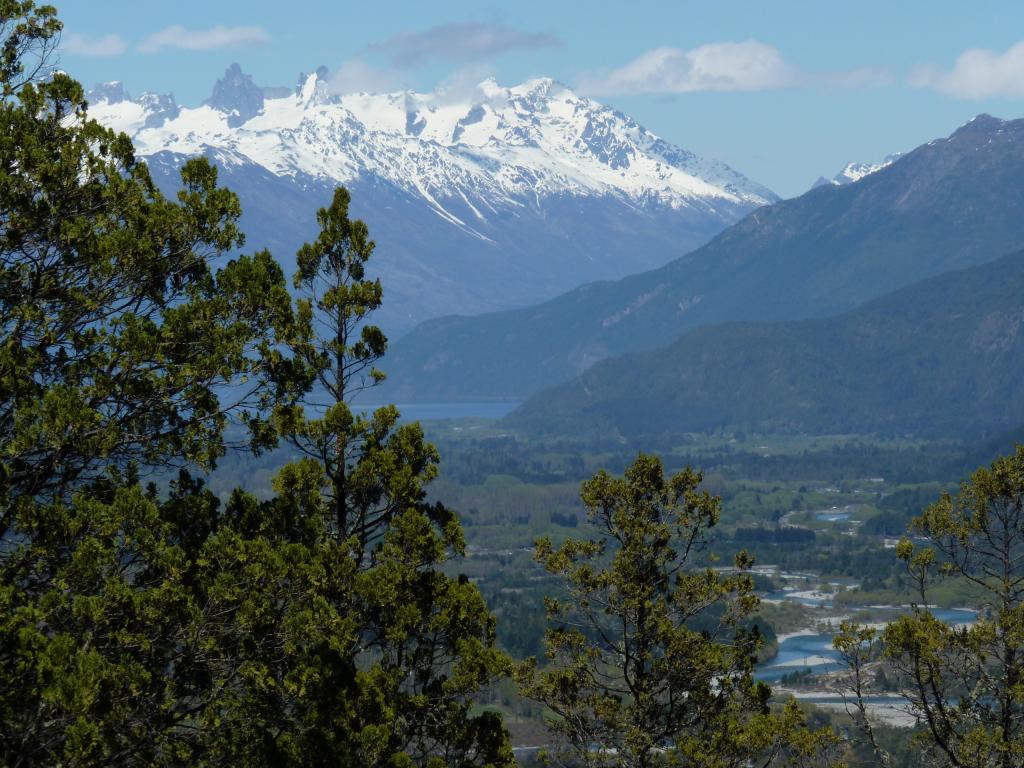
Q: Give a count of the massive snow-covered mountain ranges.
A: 1